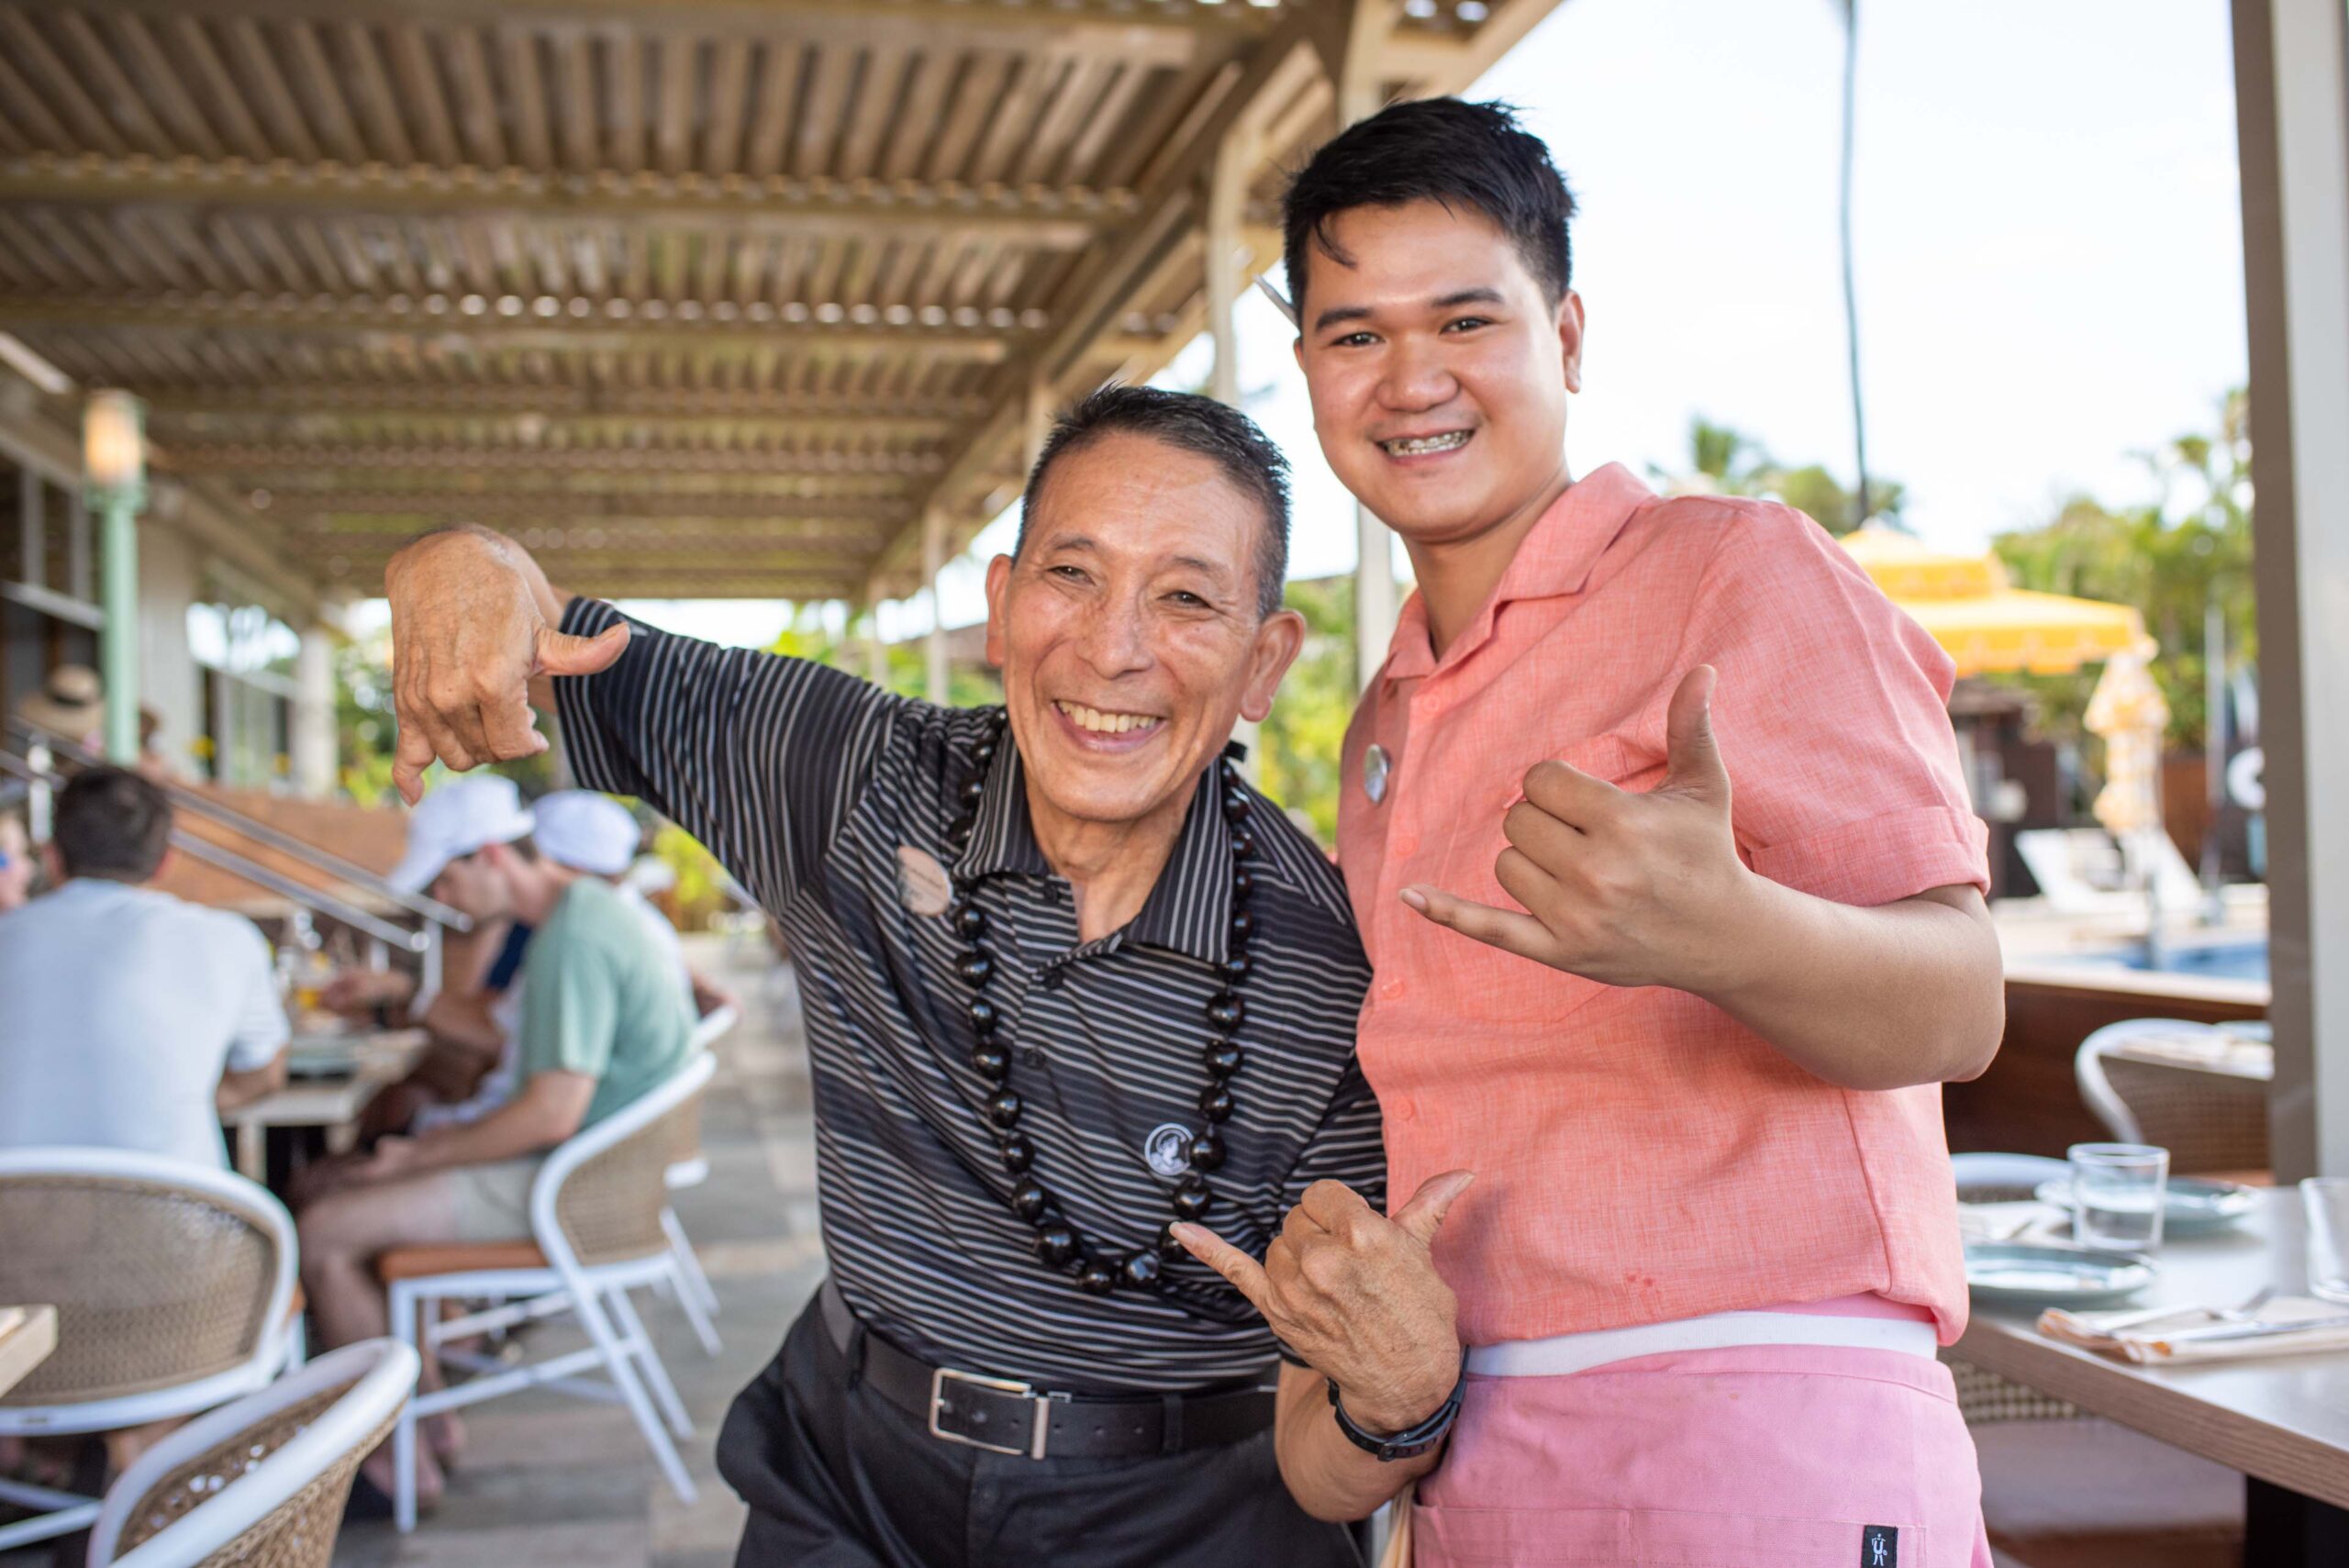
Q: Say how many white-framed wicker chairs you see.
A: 6